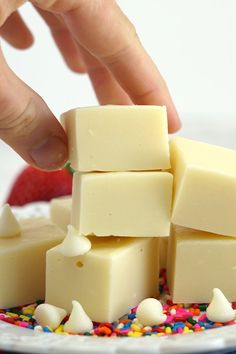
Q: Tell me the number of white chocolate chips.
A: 6